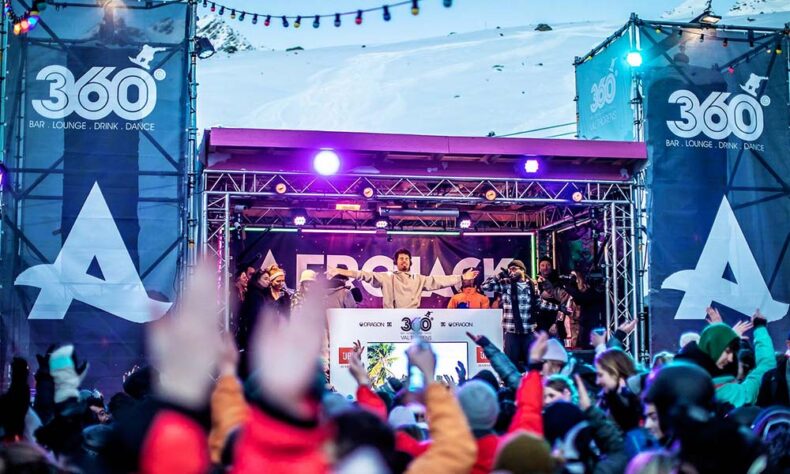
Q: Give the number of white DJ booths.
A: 1